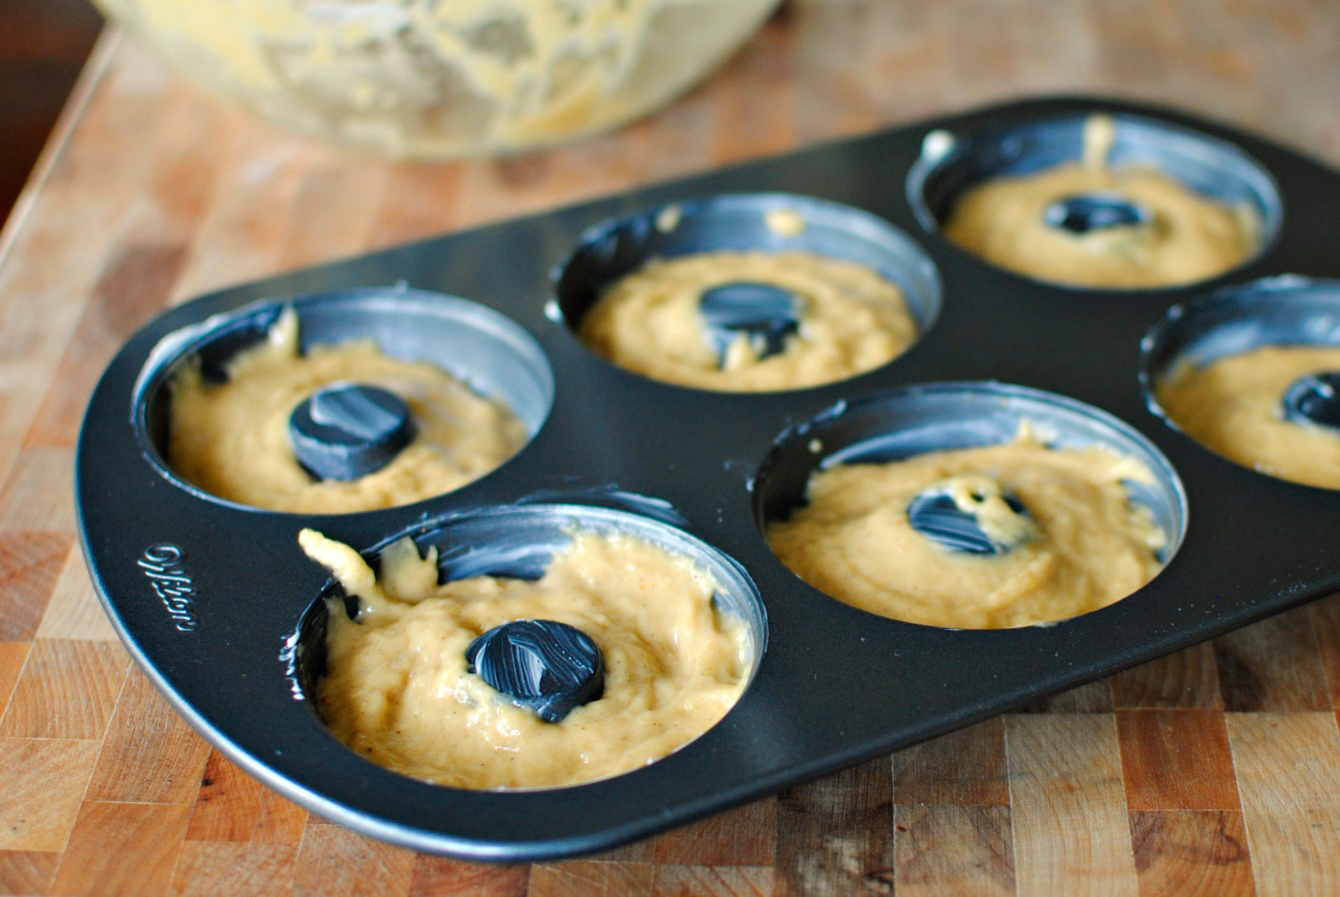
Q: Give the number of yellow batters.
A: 6